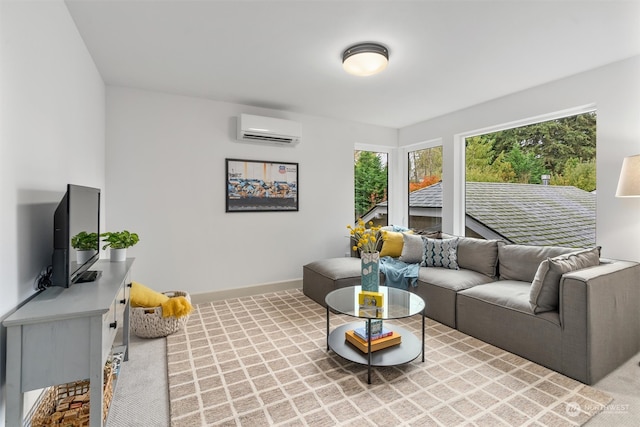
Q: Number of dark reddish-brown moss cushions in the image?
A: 0